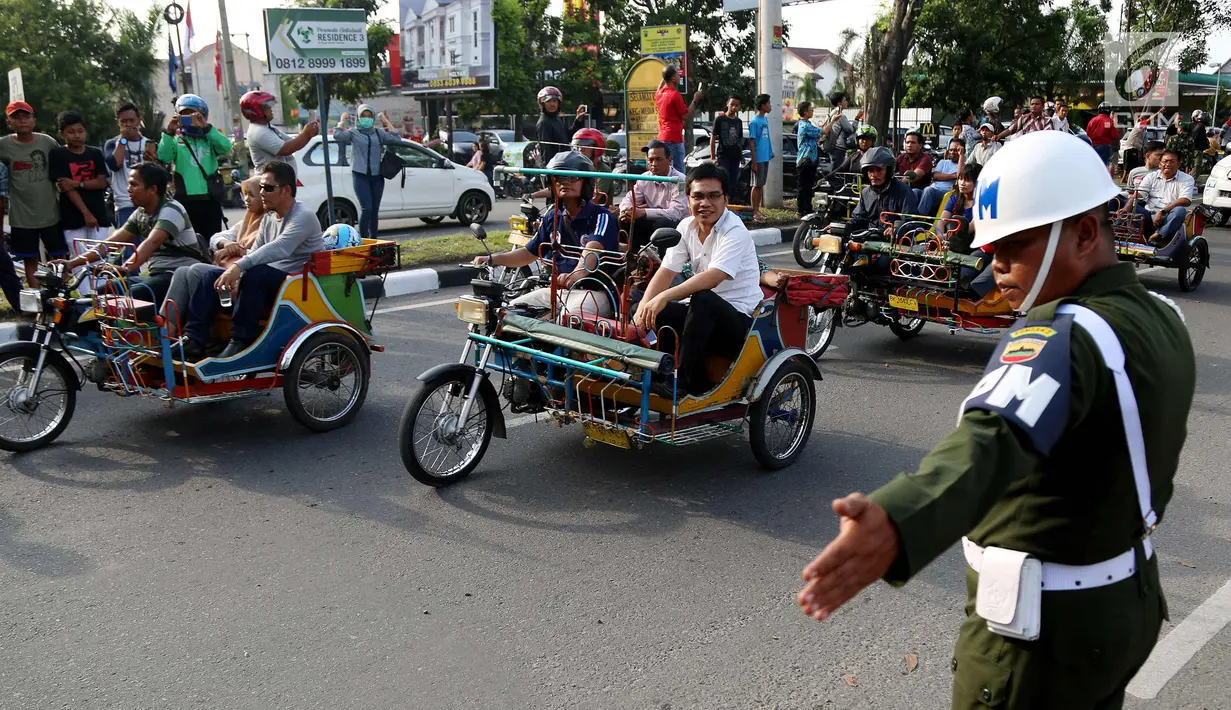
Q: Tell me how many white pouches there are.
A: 1